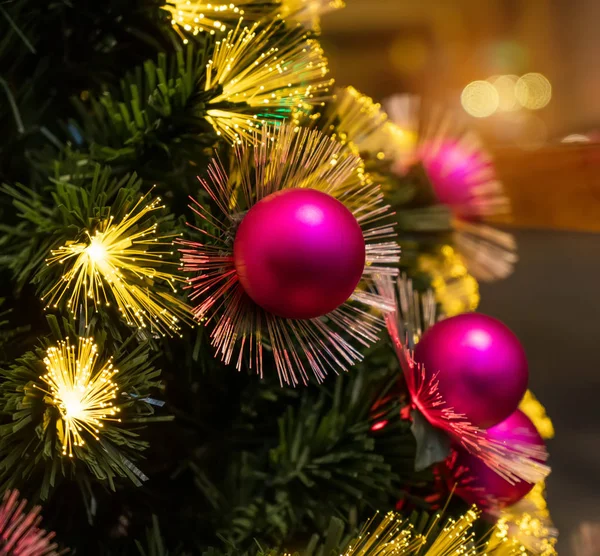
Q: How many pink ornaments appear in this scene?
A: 4